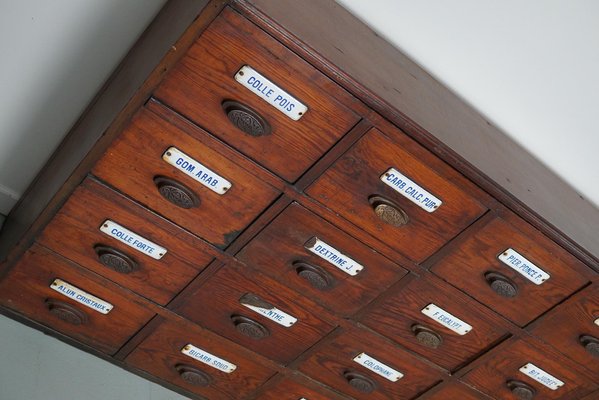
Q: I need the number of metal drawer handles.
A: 13